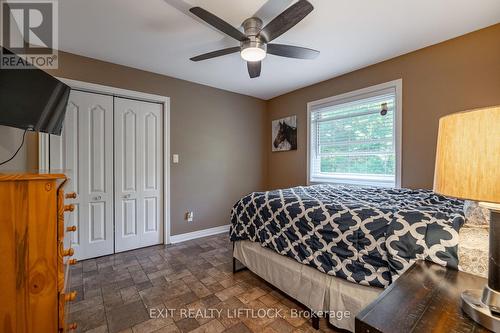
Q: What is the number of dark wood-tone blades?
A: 5